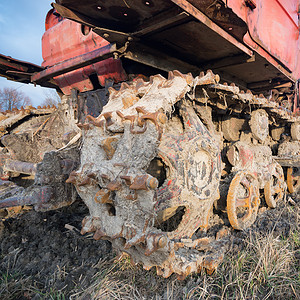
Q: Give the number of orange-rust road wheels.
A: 3